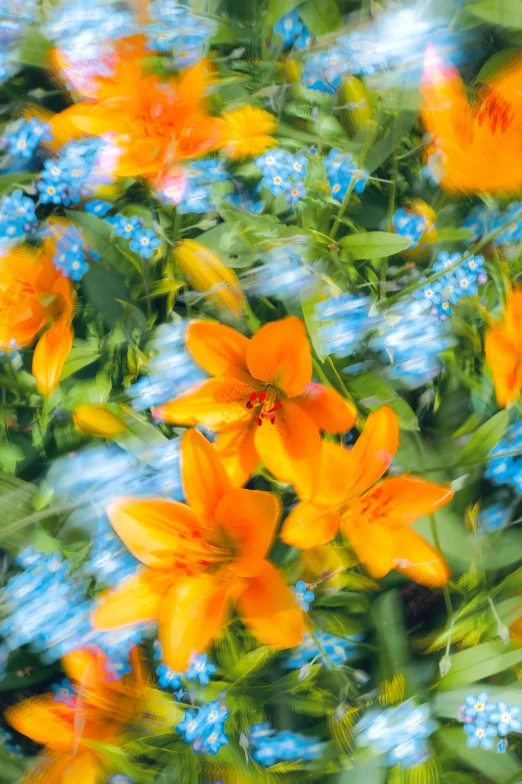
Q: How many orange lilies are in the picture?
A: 8